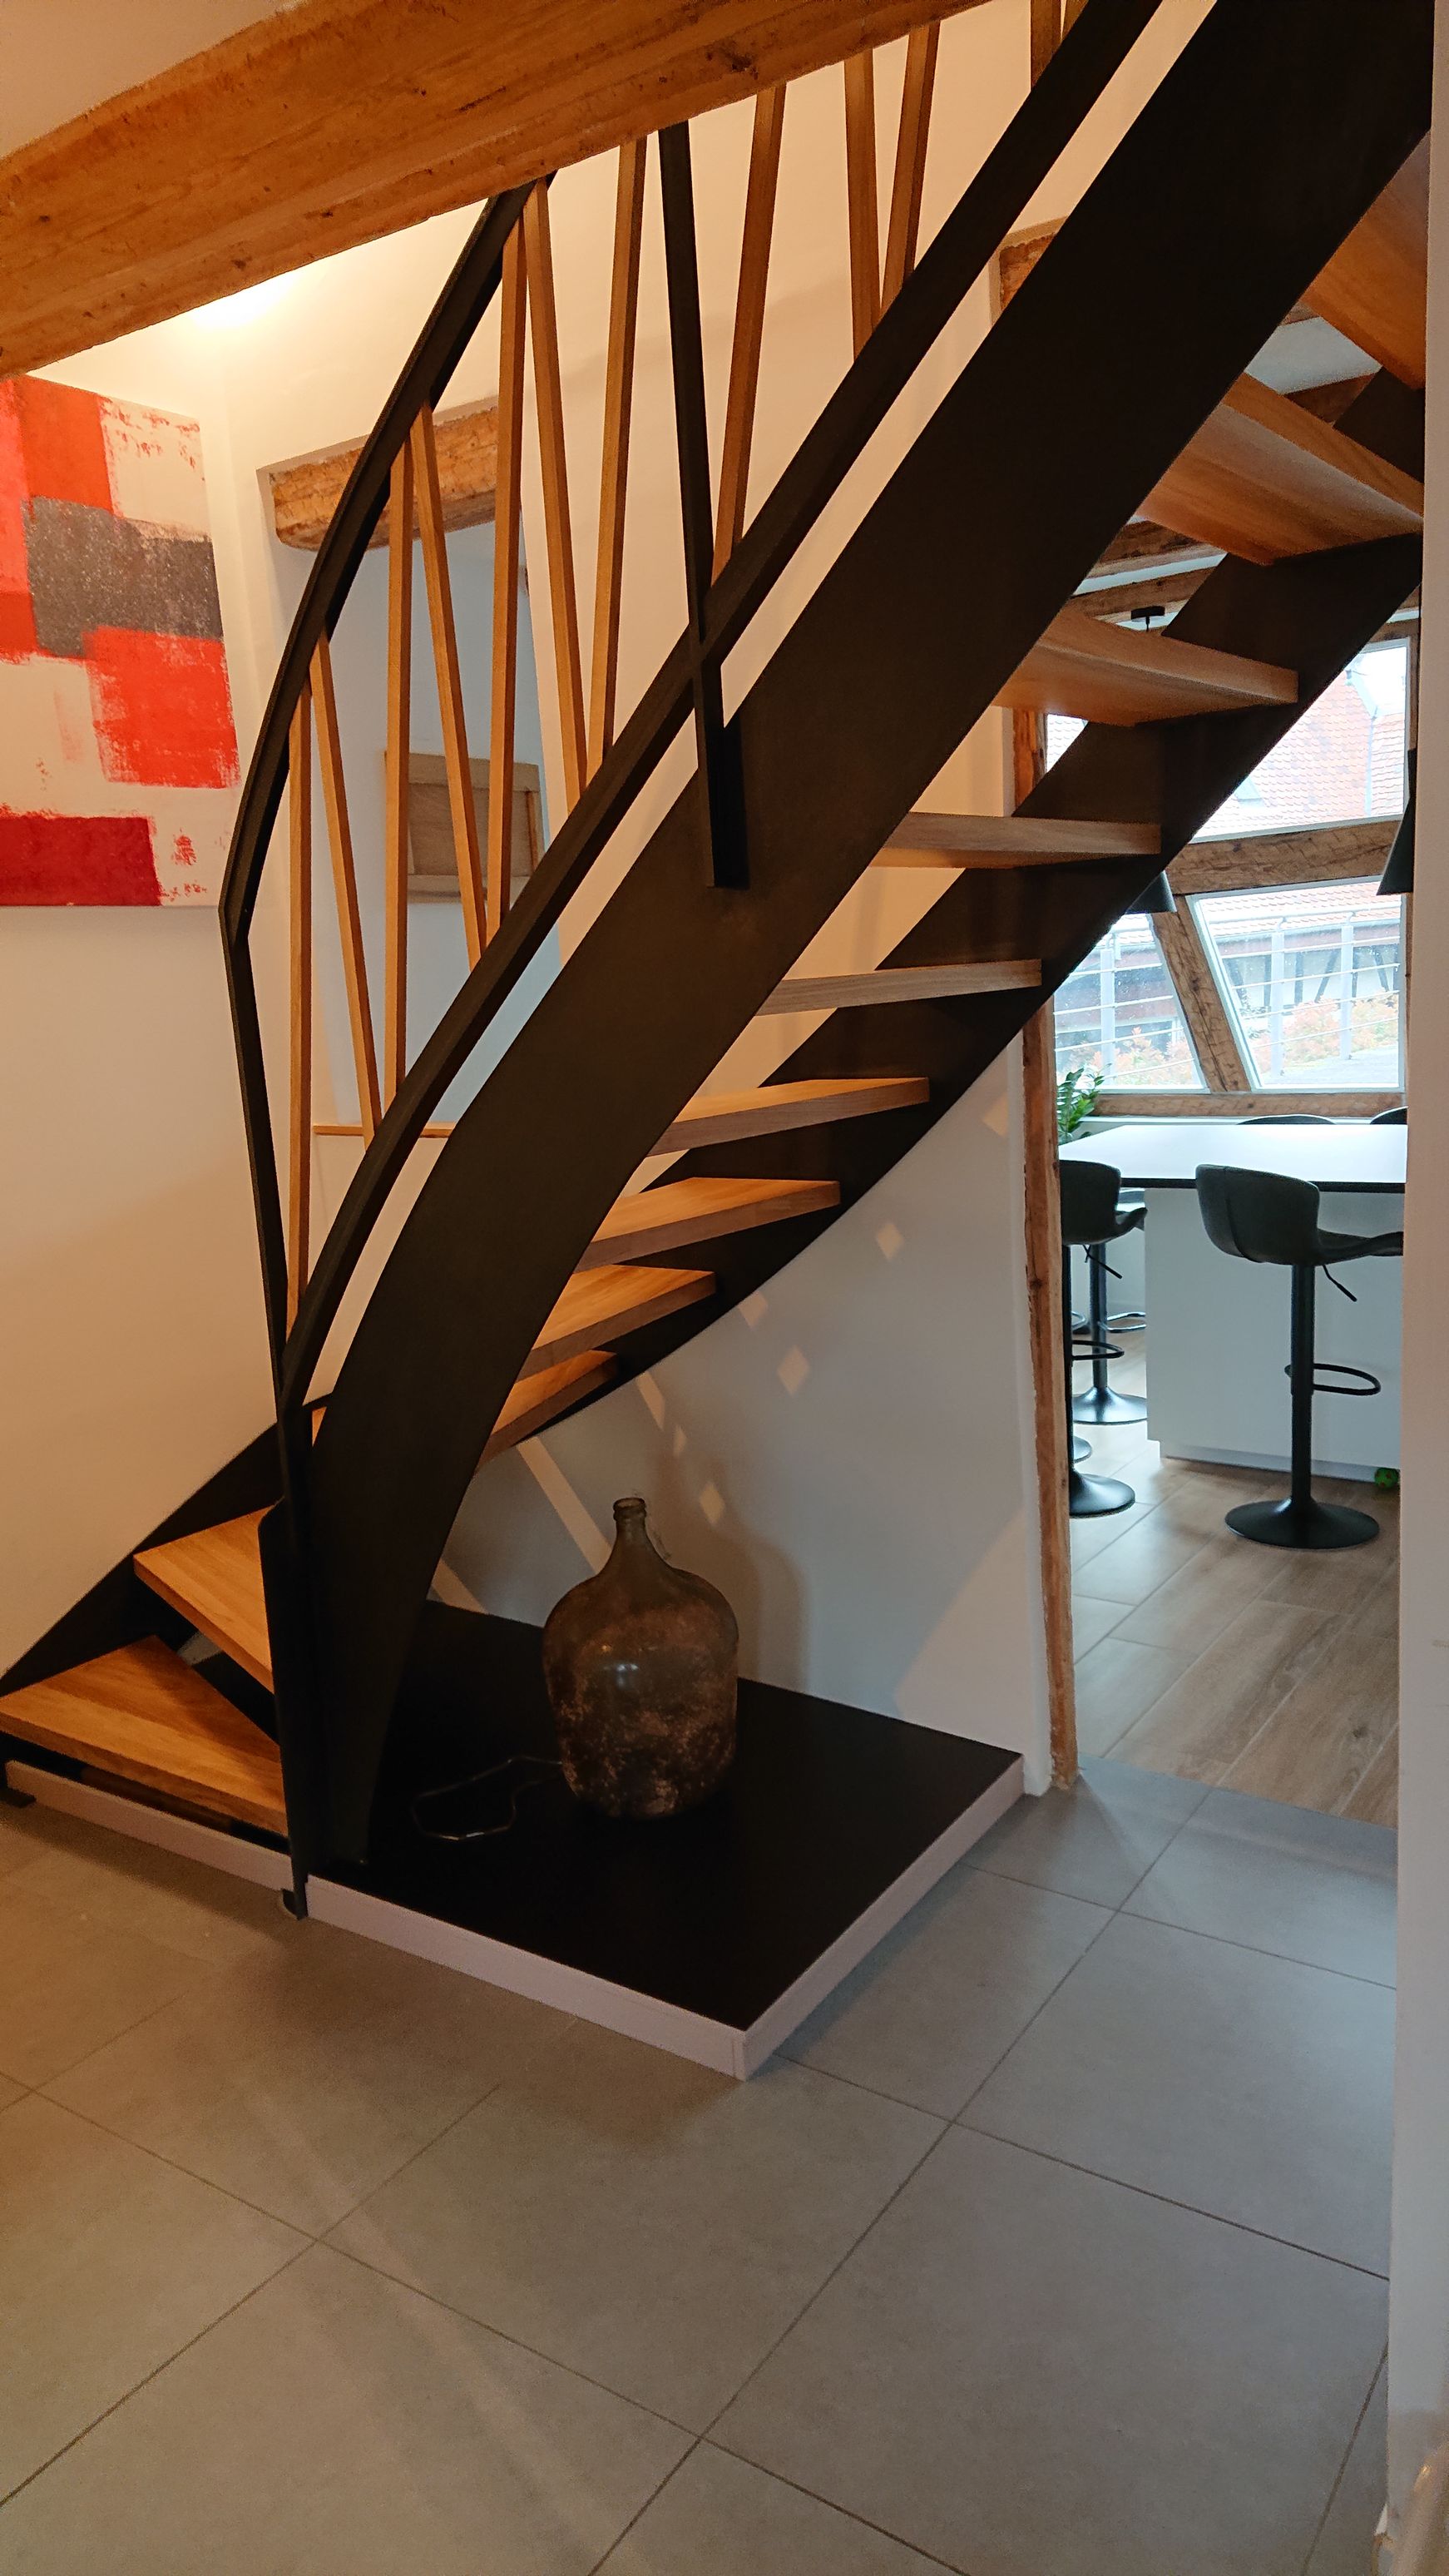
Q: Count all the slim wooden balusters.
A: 12